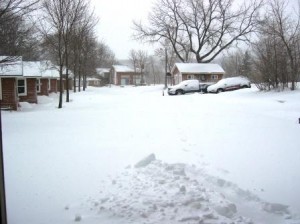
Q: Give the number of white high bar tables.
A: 0